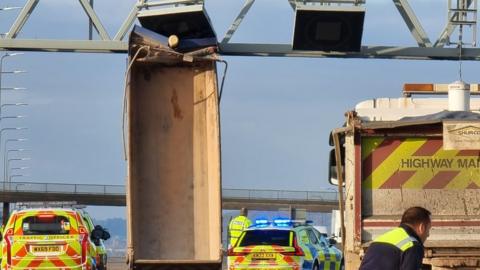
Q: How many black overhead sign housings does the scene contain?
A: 2